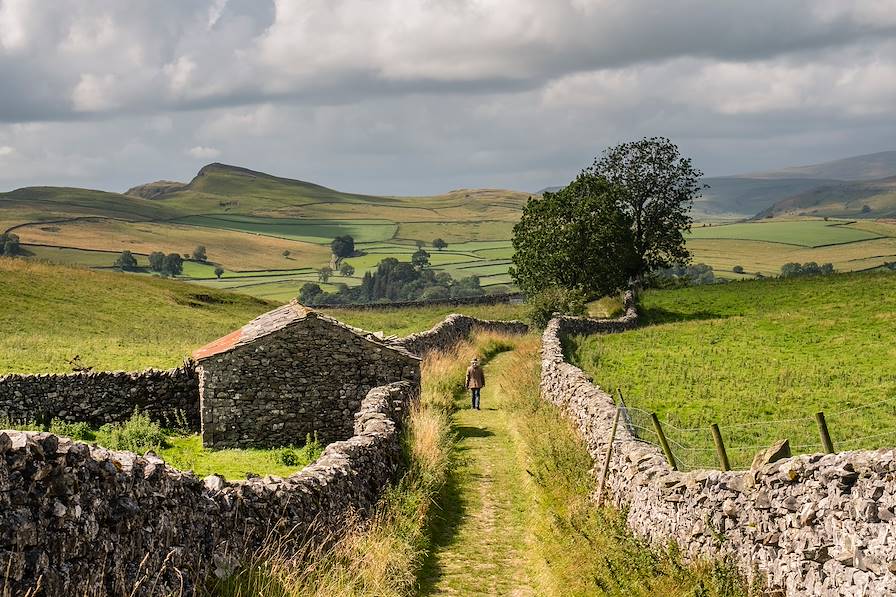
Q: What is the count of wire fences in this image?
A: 1